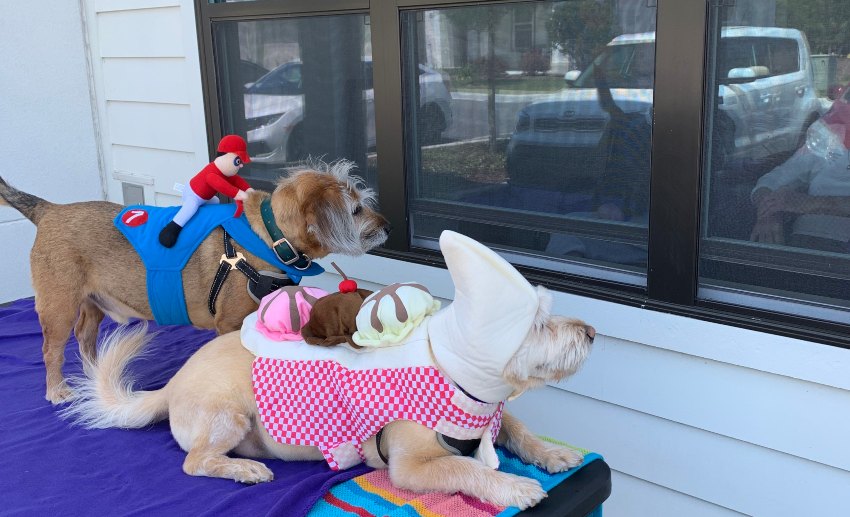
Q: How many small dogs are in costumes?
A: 2